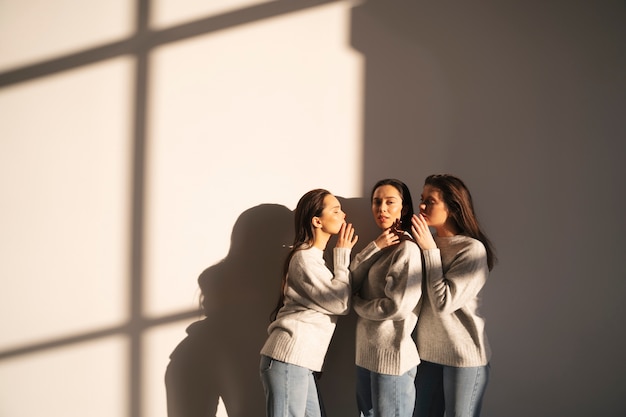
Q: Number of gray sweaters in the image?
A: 3